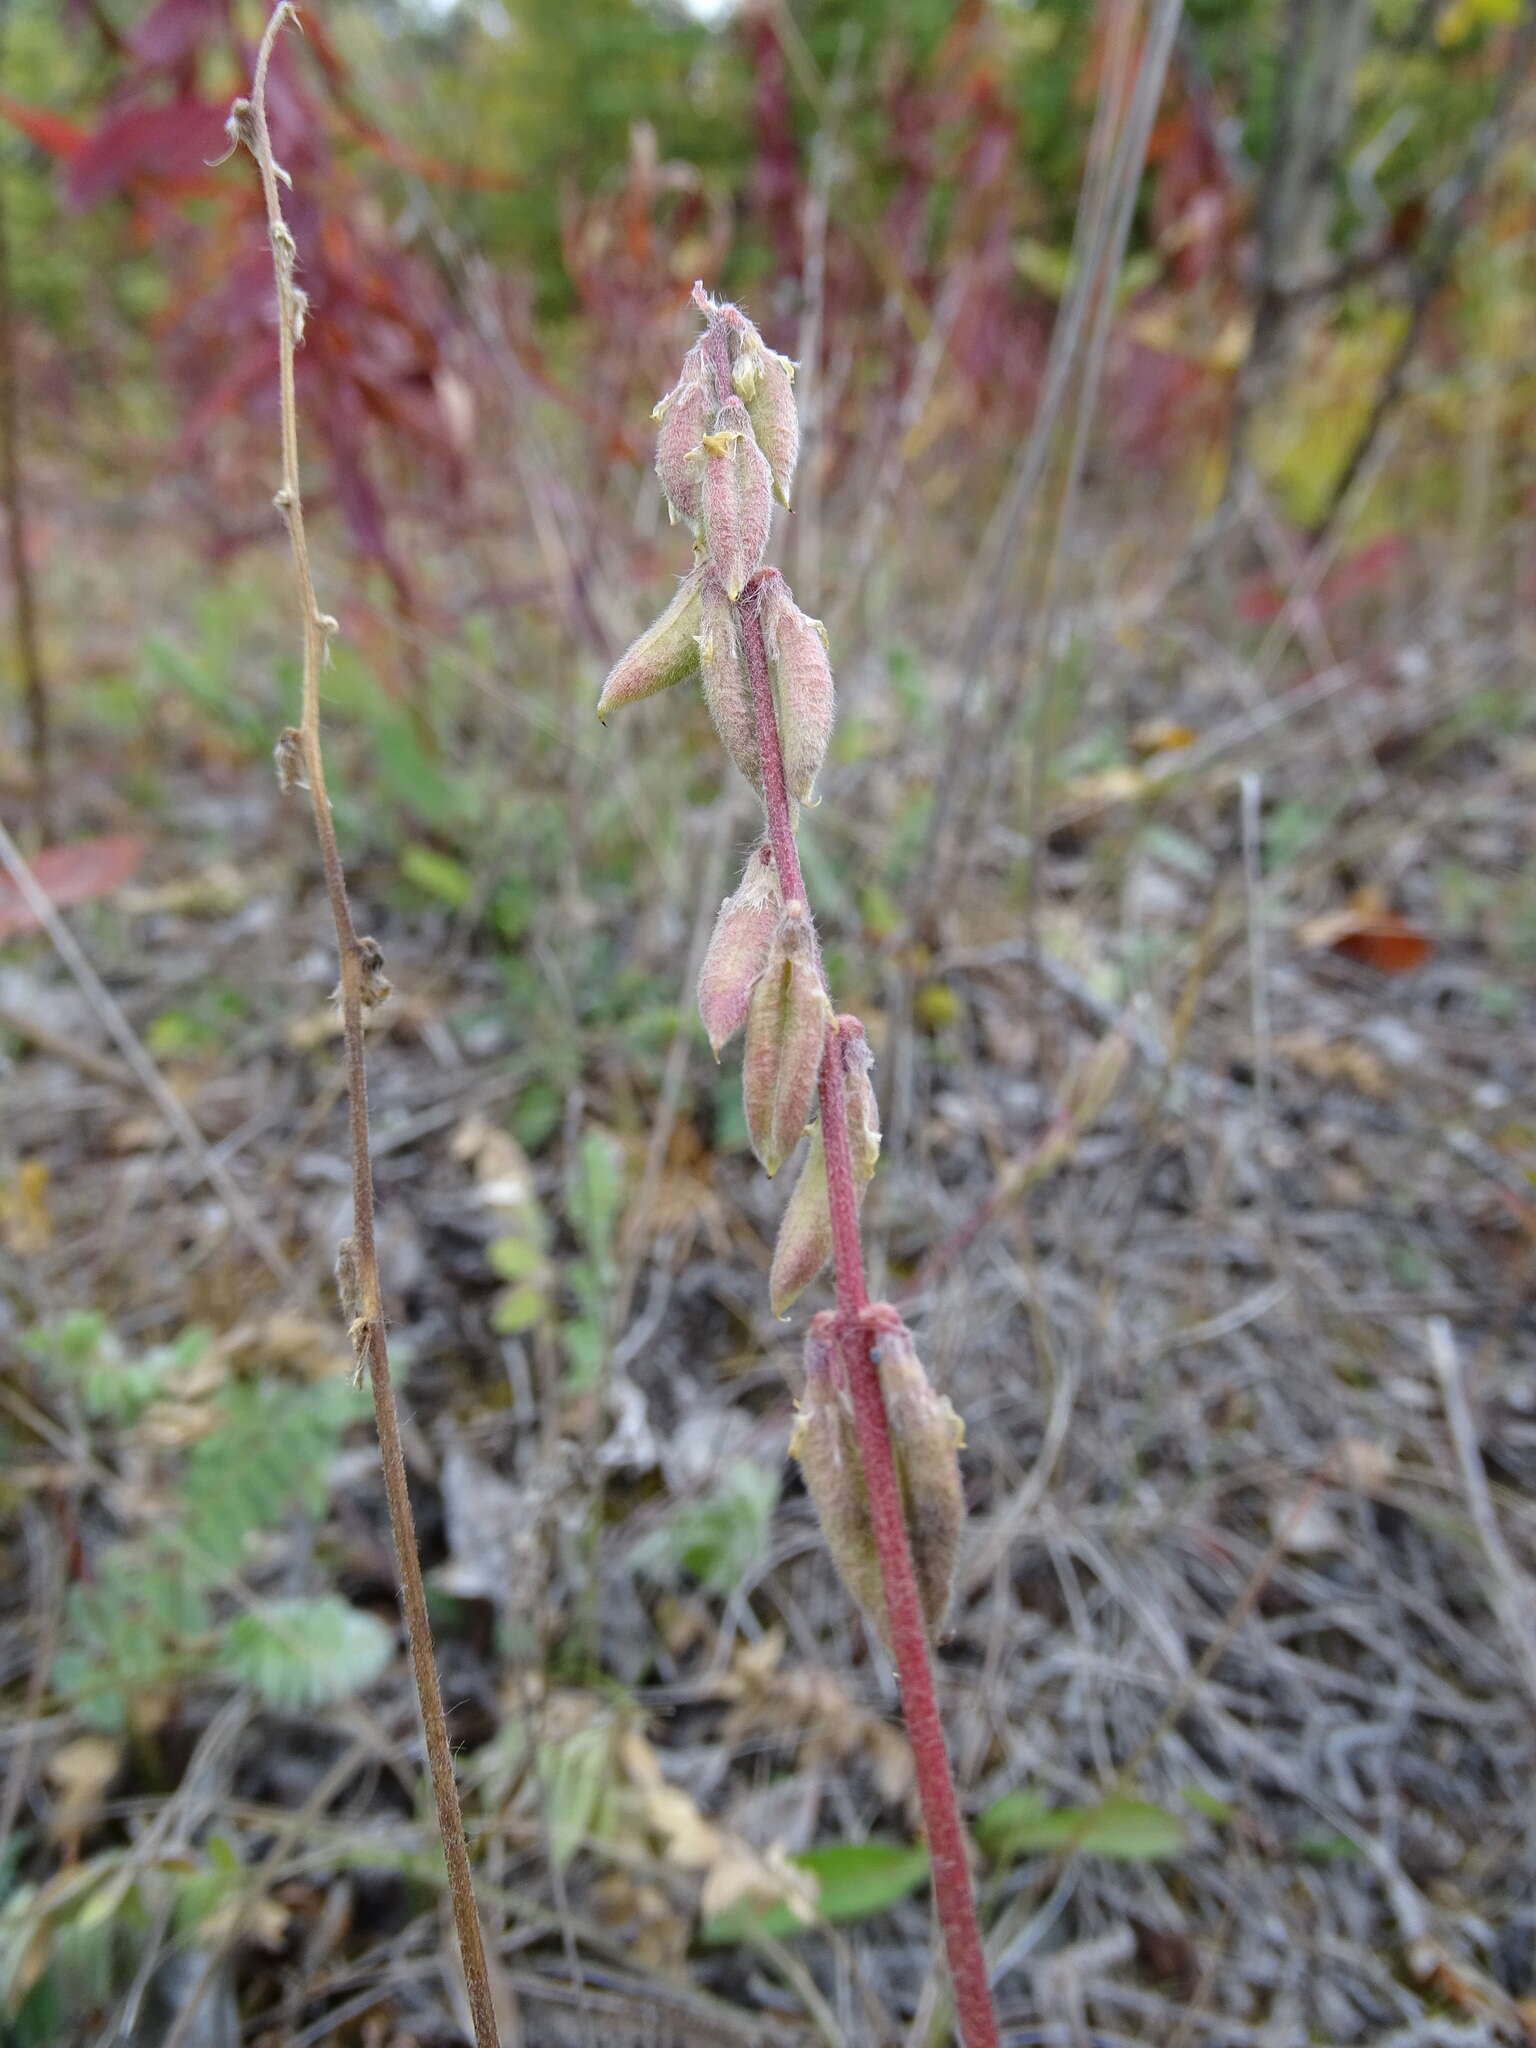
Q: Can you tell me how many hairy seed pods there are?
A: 12